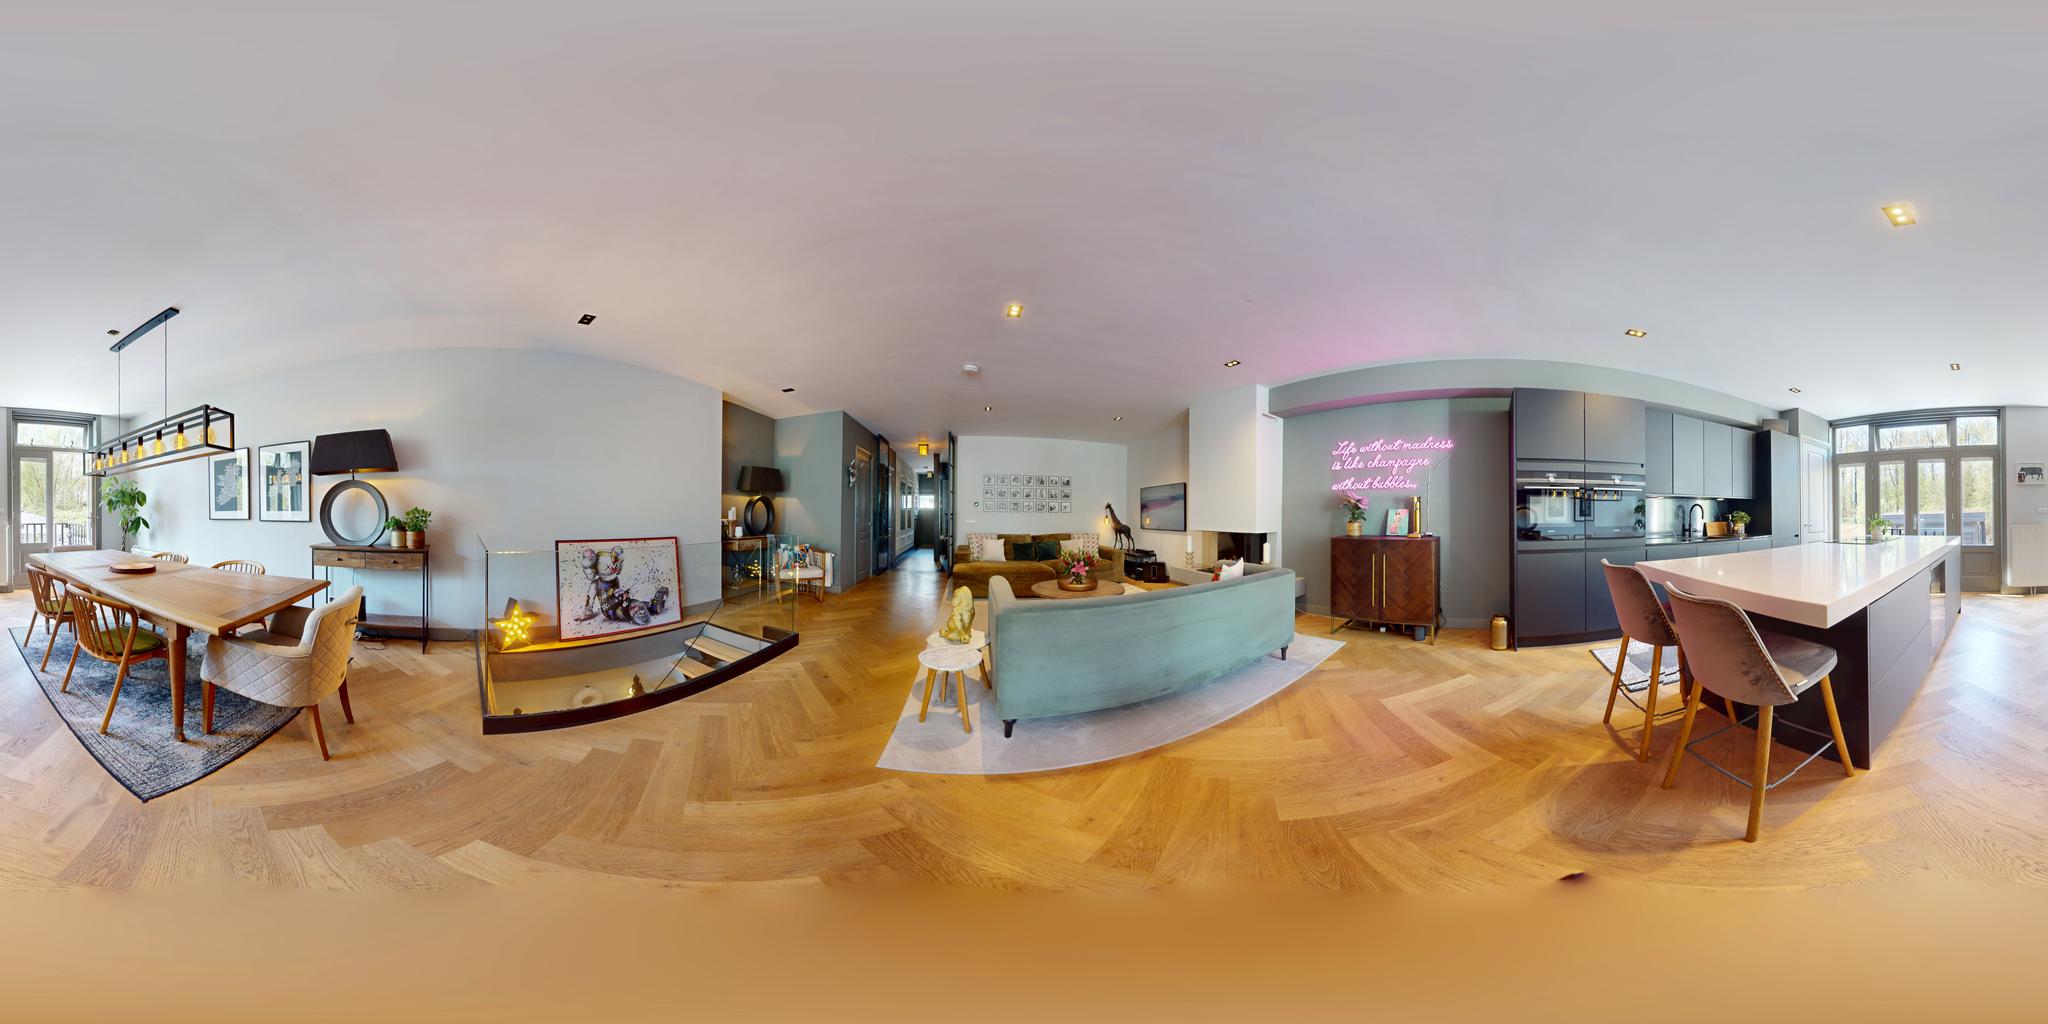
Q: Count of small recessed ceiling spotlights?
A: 11